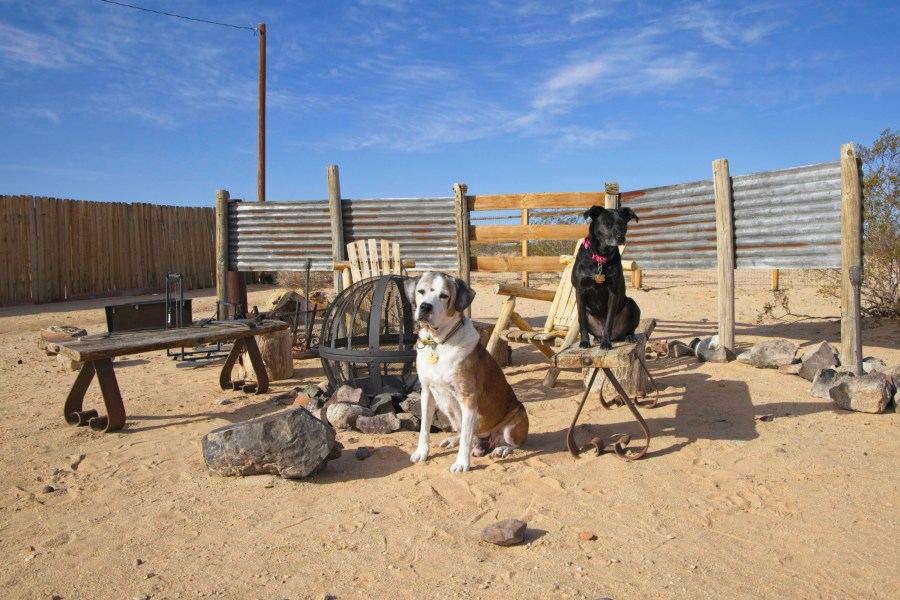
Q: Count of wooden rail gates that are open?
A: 0